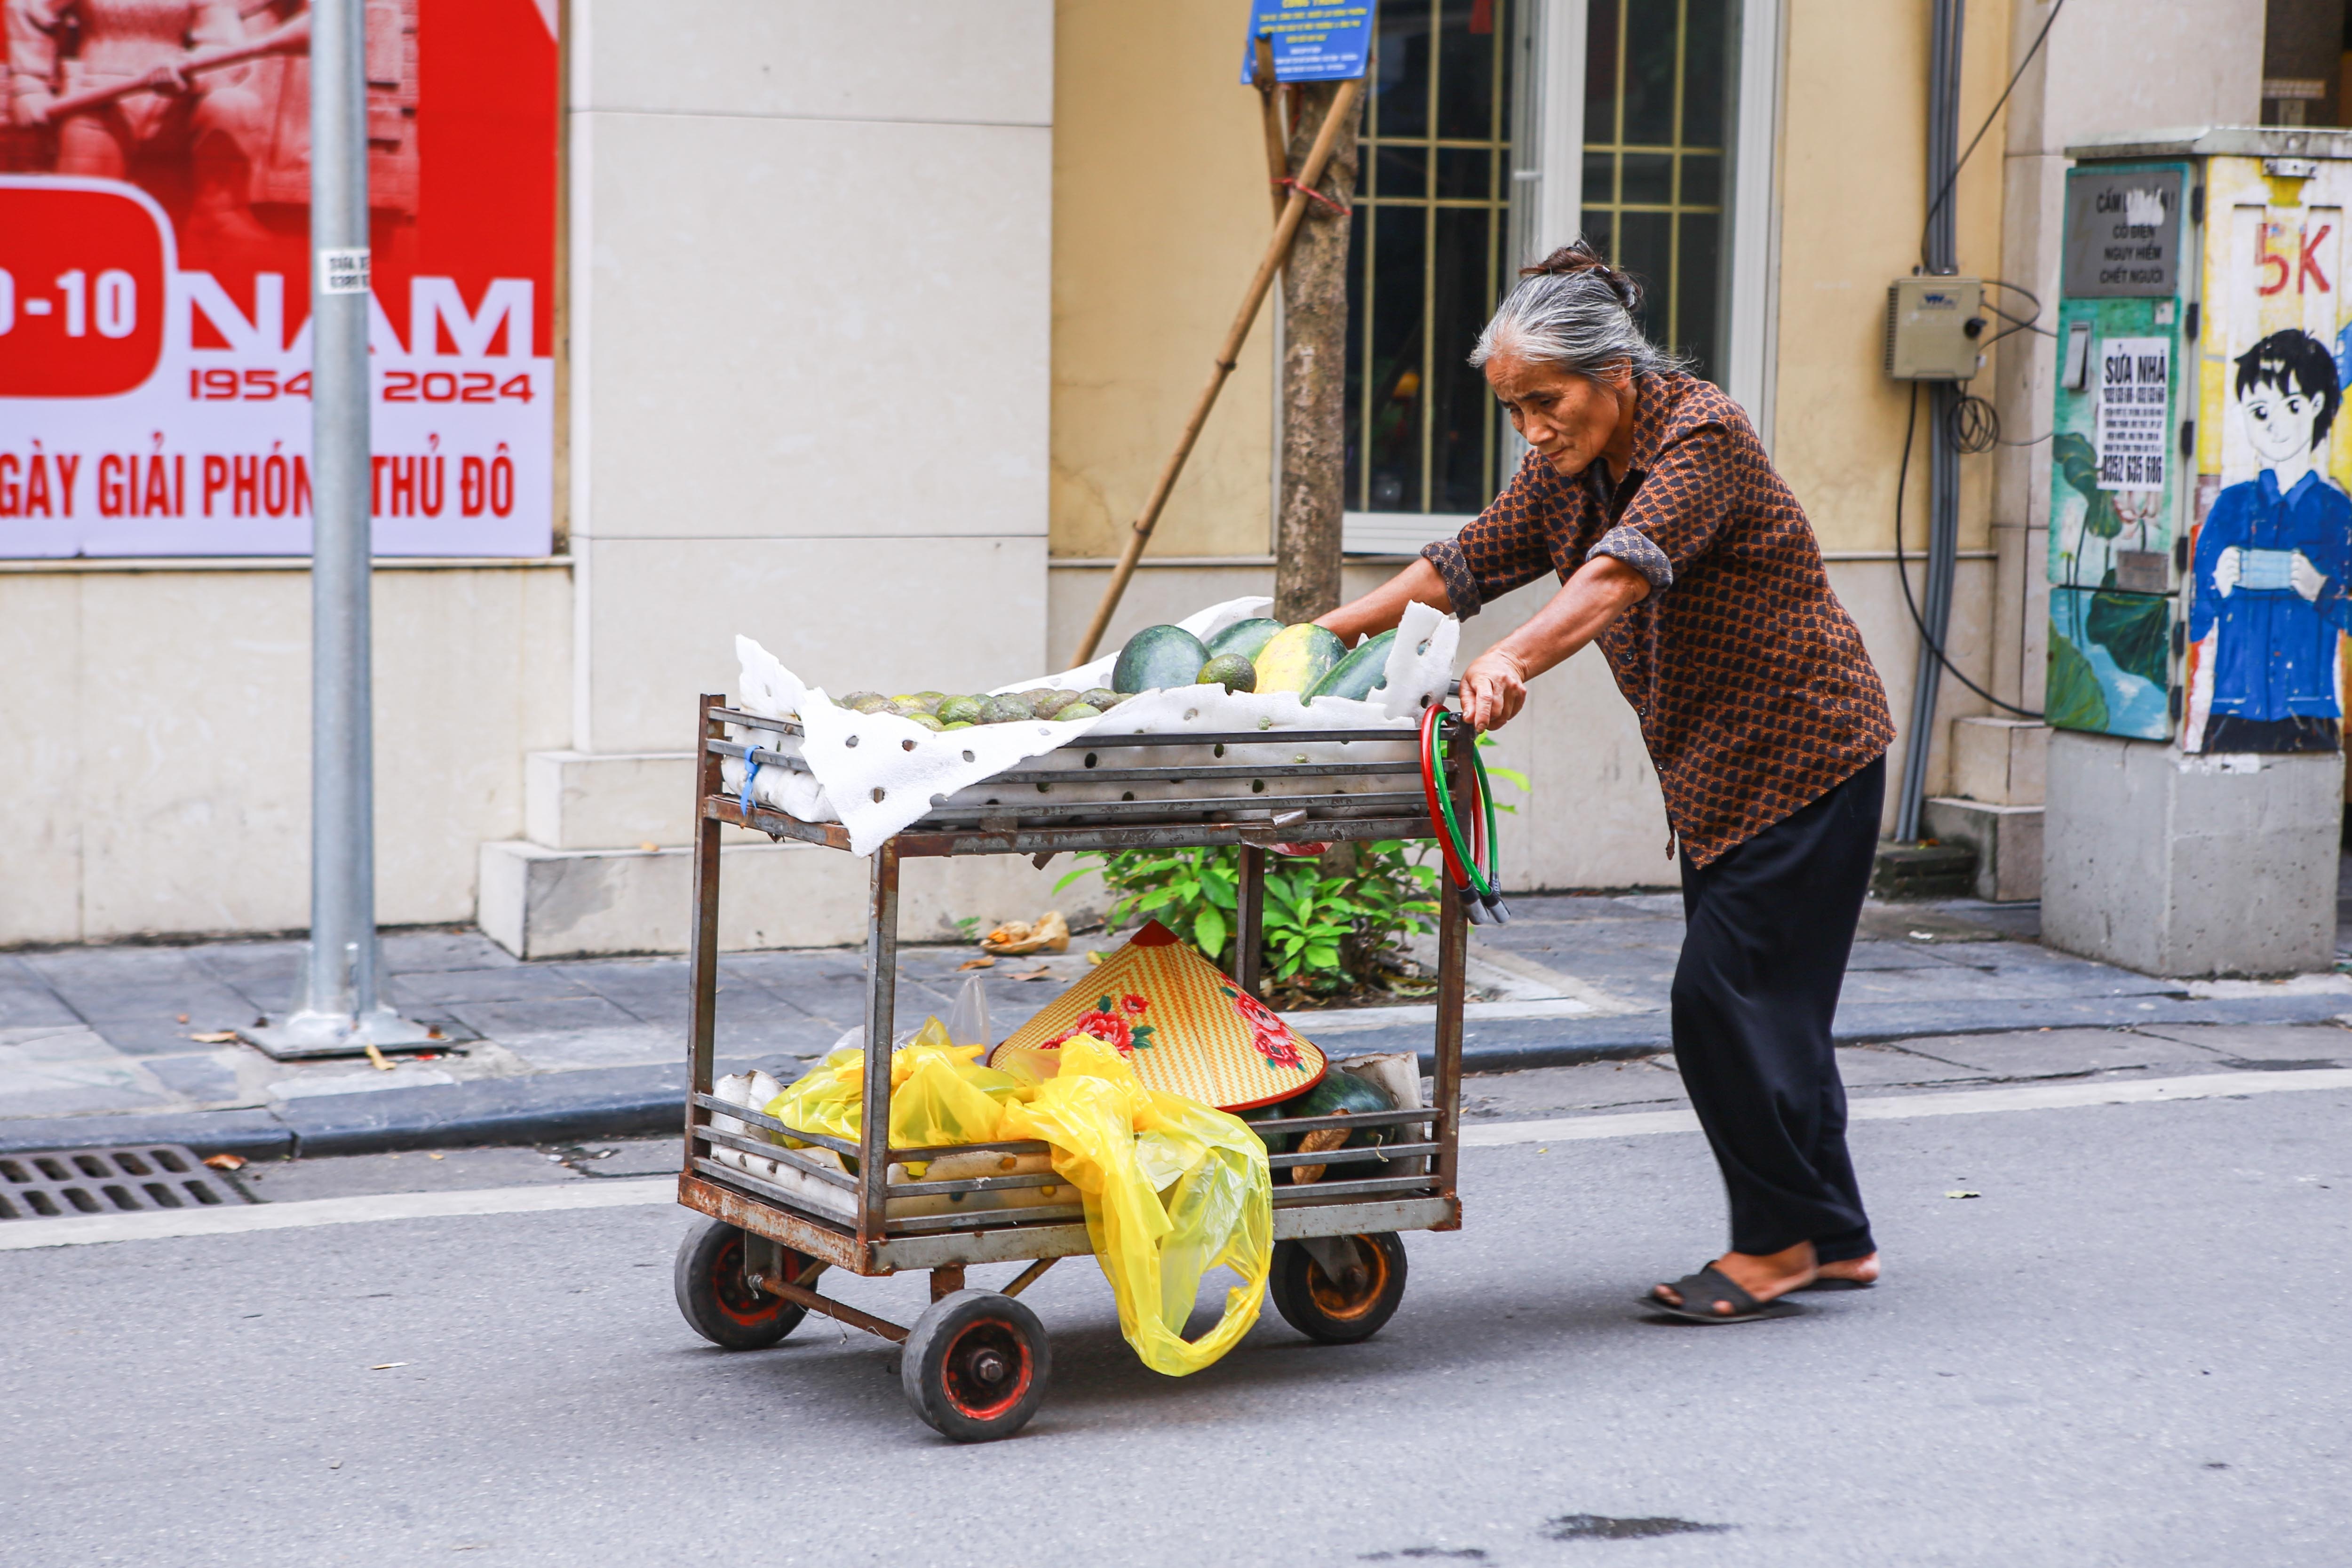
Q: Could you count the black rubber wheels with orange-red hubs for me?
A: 3